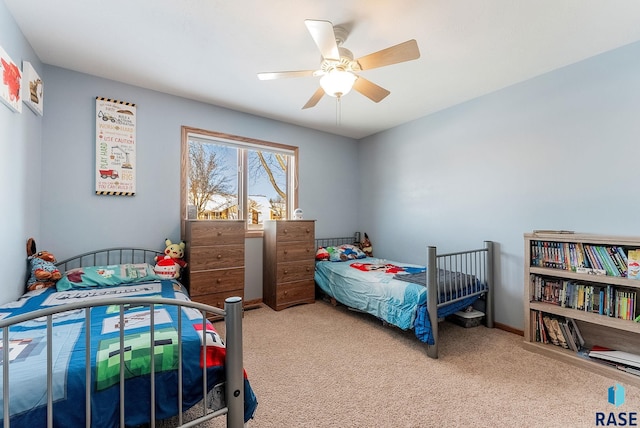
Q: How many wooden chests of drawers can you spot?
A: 2